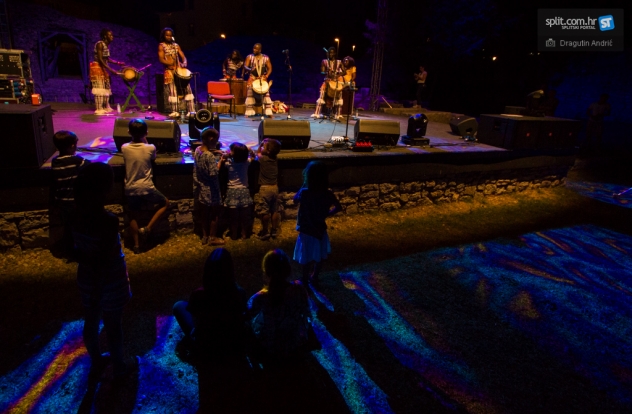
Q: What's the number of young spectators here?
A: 9